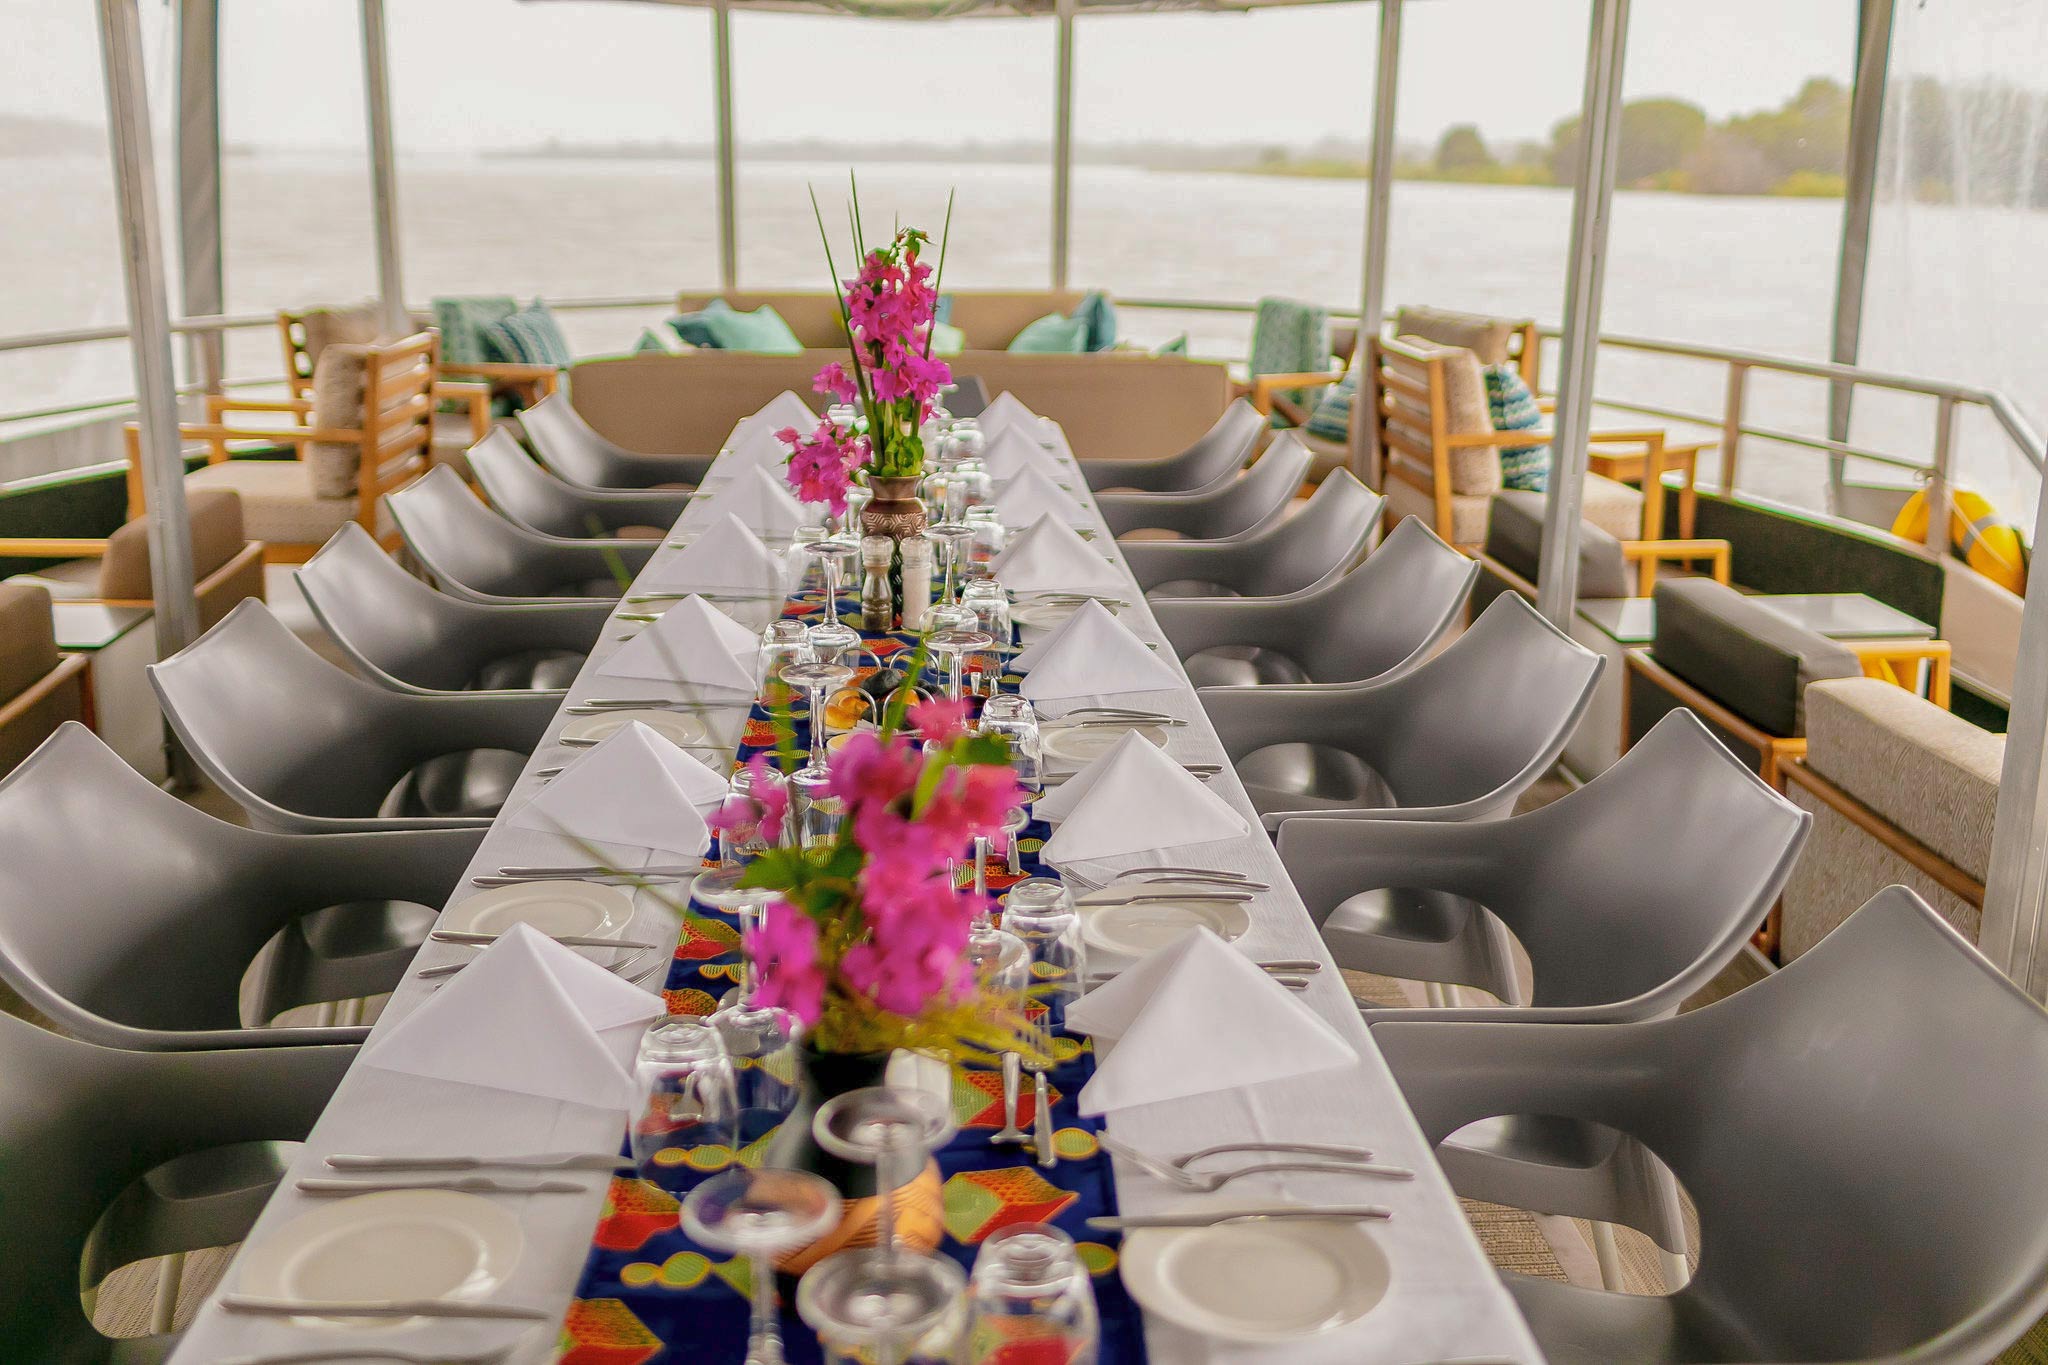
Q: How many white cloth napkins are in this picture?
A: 14